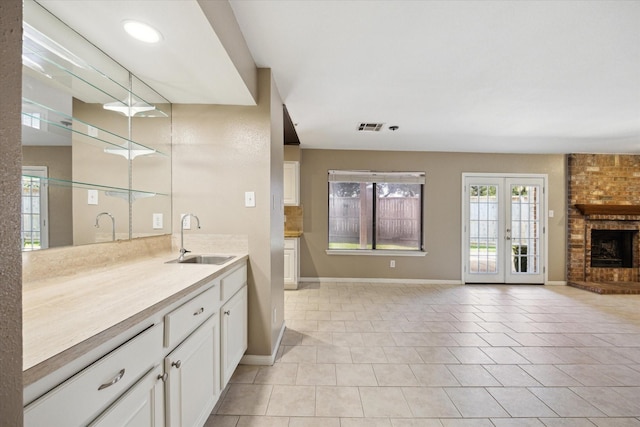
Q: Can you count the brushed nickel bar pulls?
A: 2